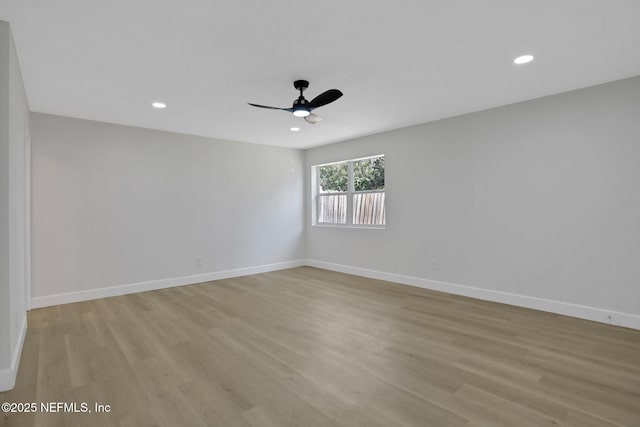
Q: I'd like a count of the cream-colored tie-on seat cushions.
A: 0